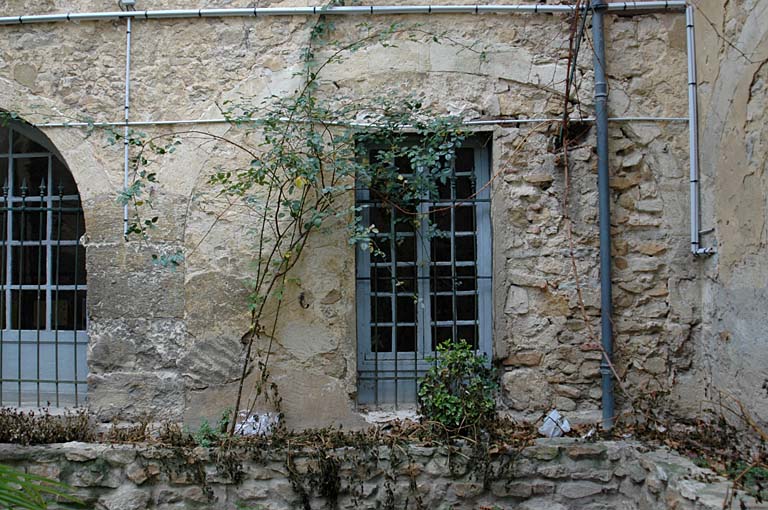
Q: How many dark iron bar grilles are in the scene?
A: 2